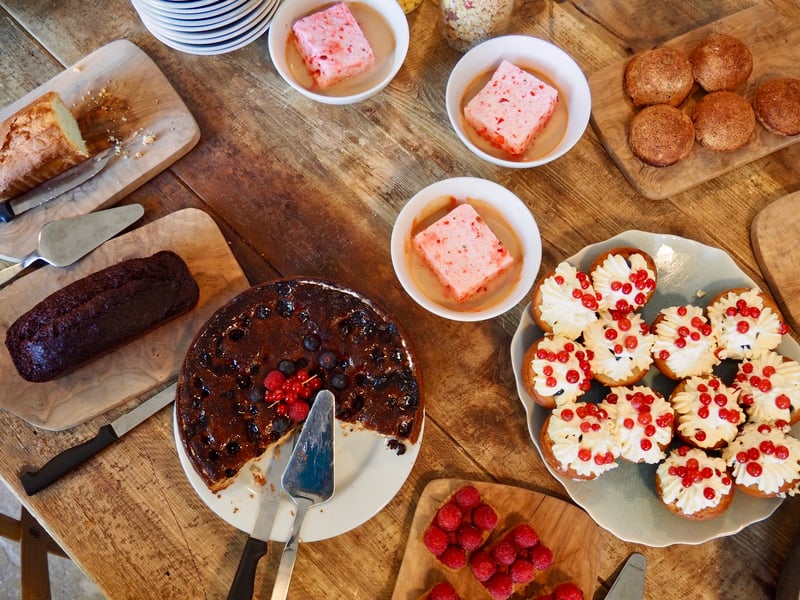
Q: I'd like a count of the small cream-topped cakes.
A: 12